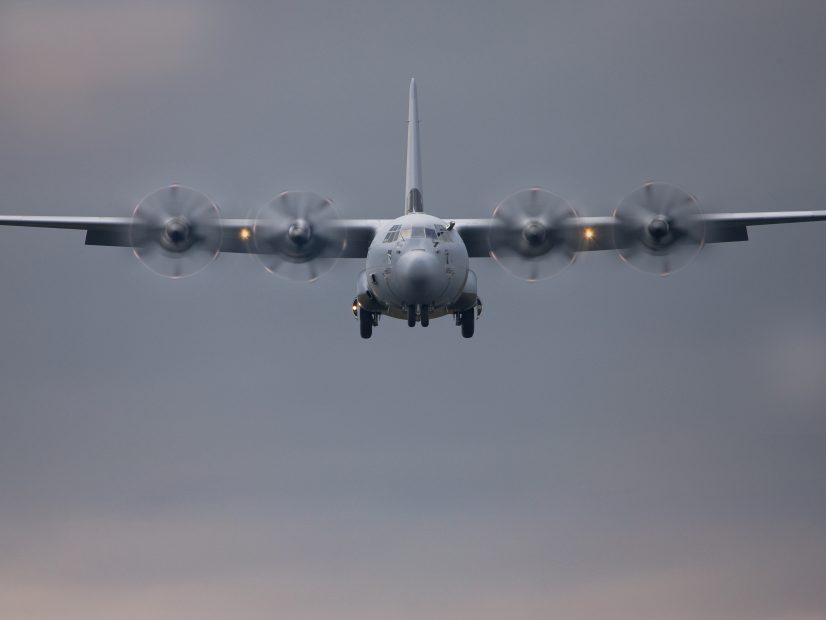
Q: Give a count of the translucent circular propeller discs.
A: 4